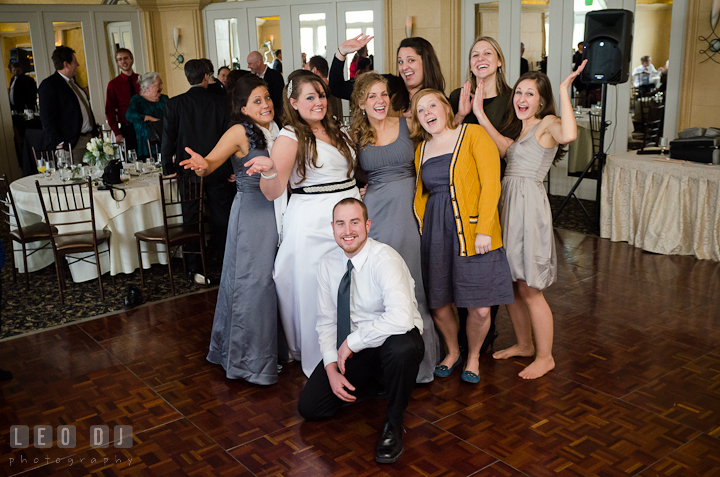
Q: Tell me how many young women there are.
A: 7